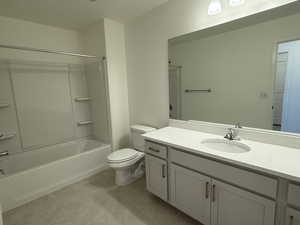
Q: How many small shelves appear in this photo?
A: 4